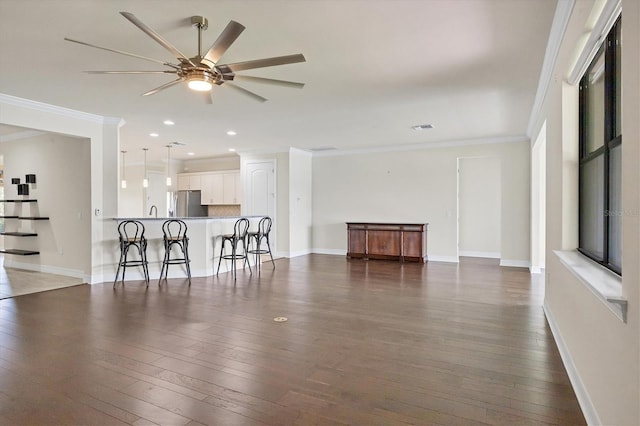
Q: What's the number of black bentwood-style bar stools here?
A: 4